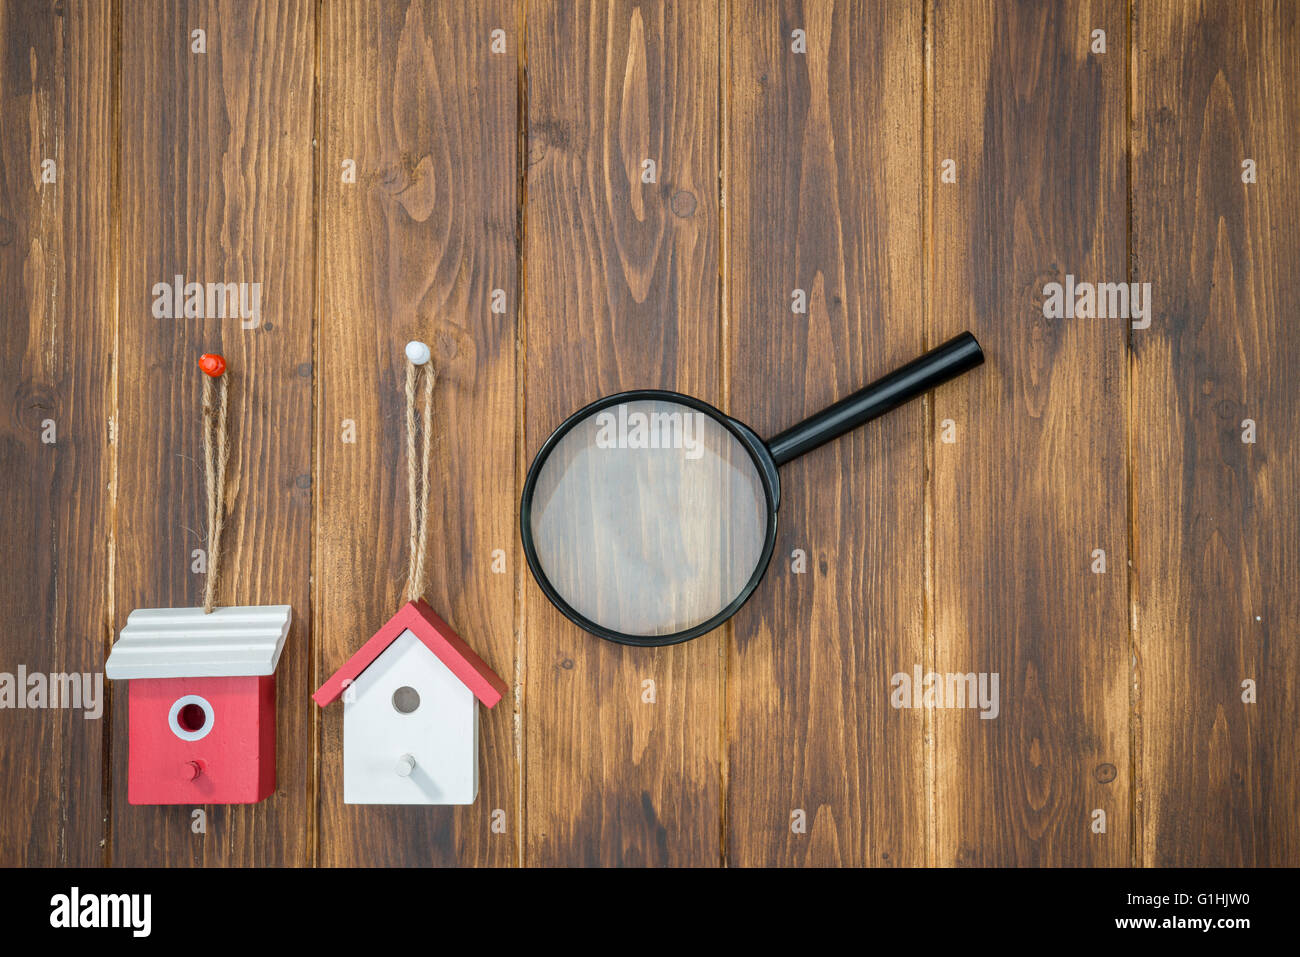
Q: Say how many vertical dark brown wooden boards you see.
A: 7